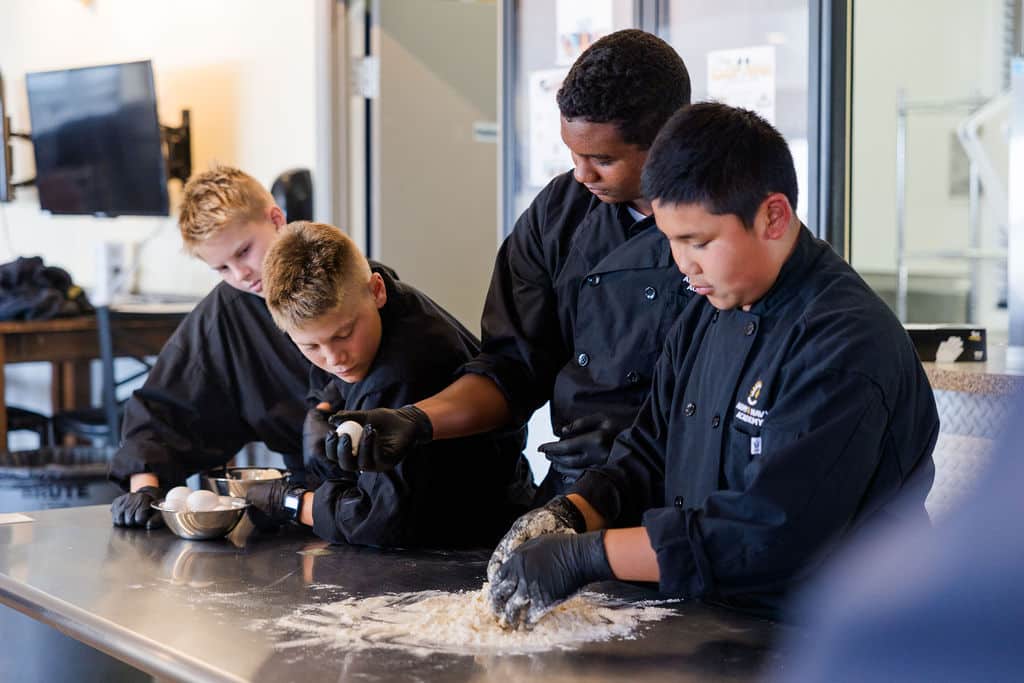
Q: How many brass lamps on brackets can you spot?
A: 0